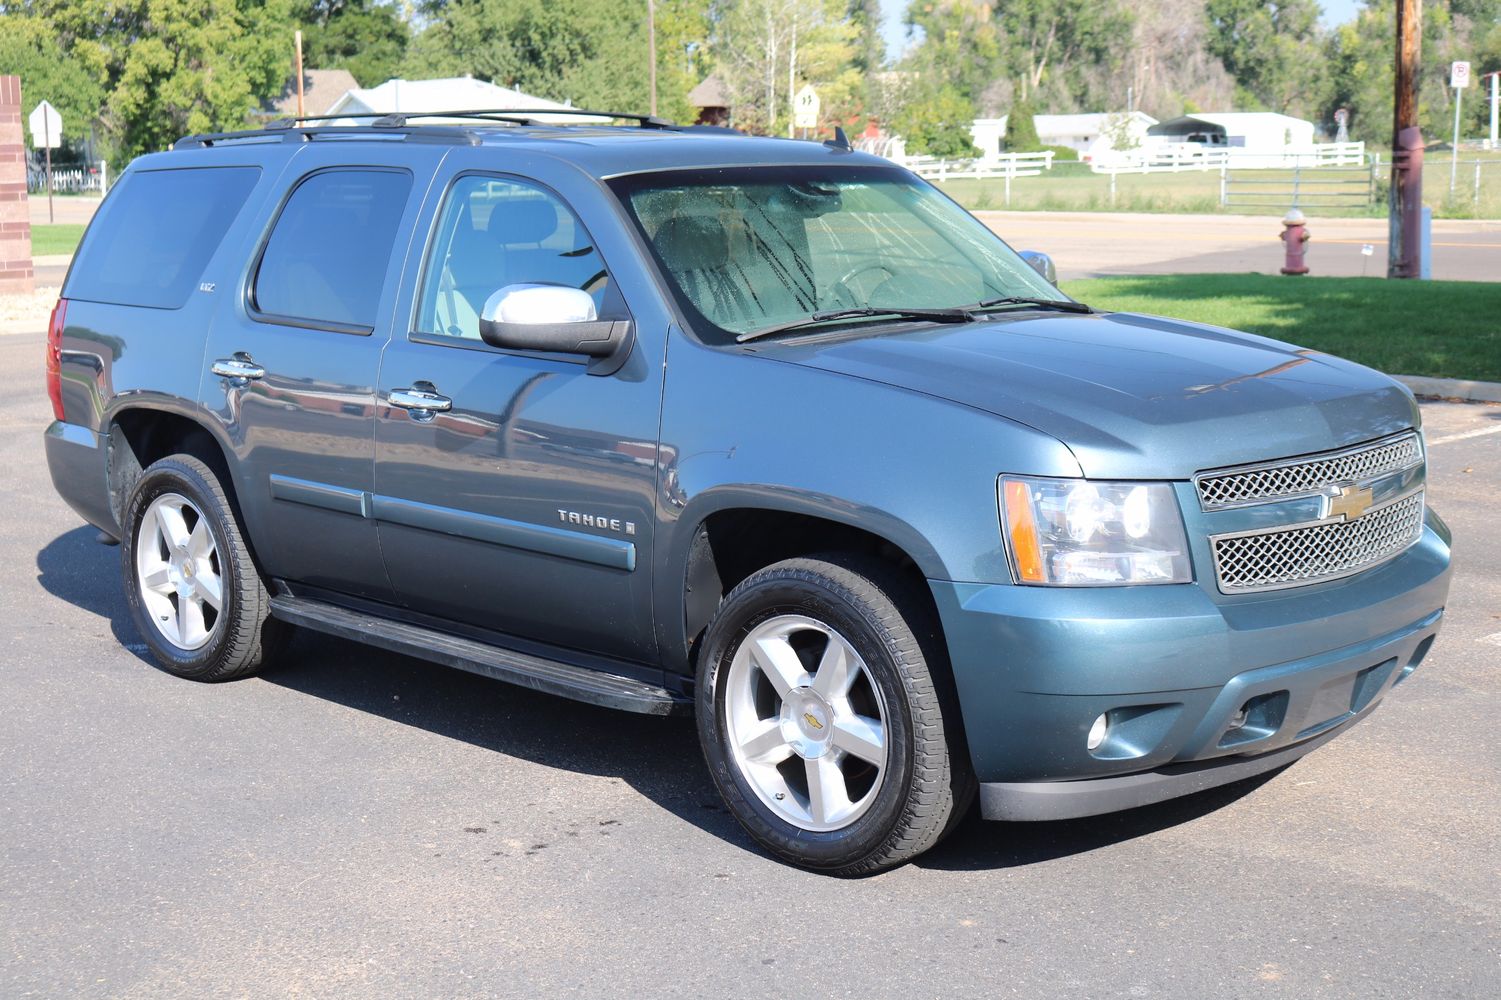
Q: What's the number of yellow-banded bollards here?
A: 0